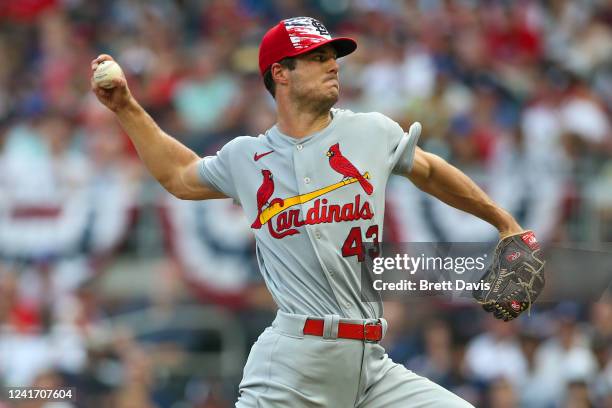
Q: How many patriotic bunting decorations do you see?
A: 3